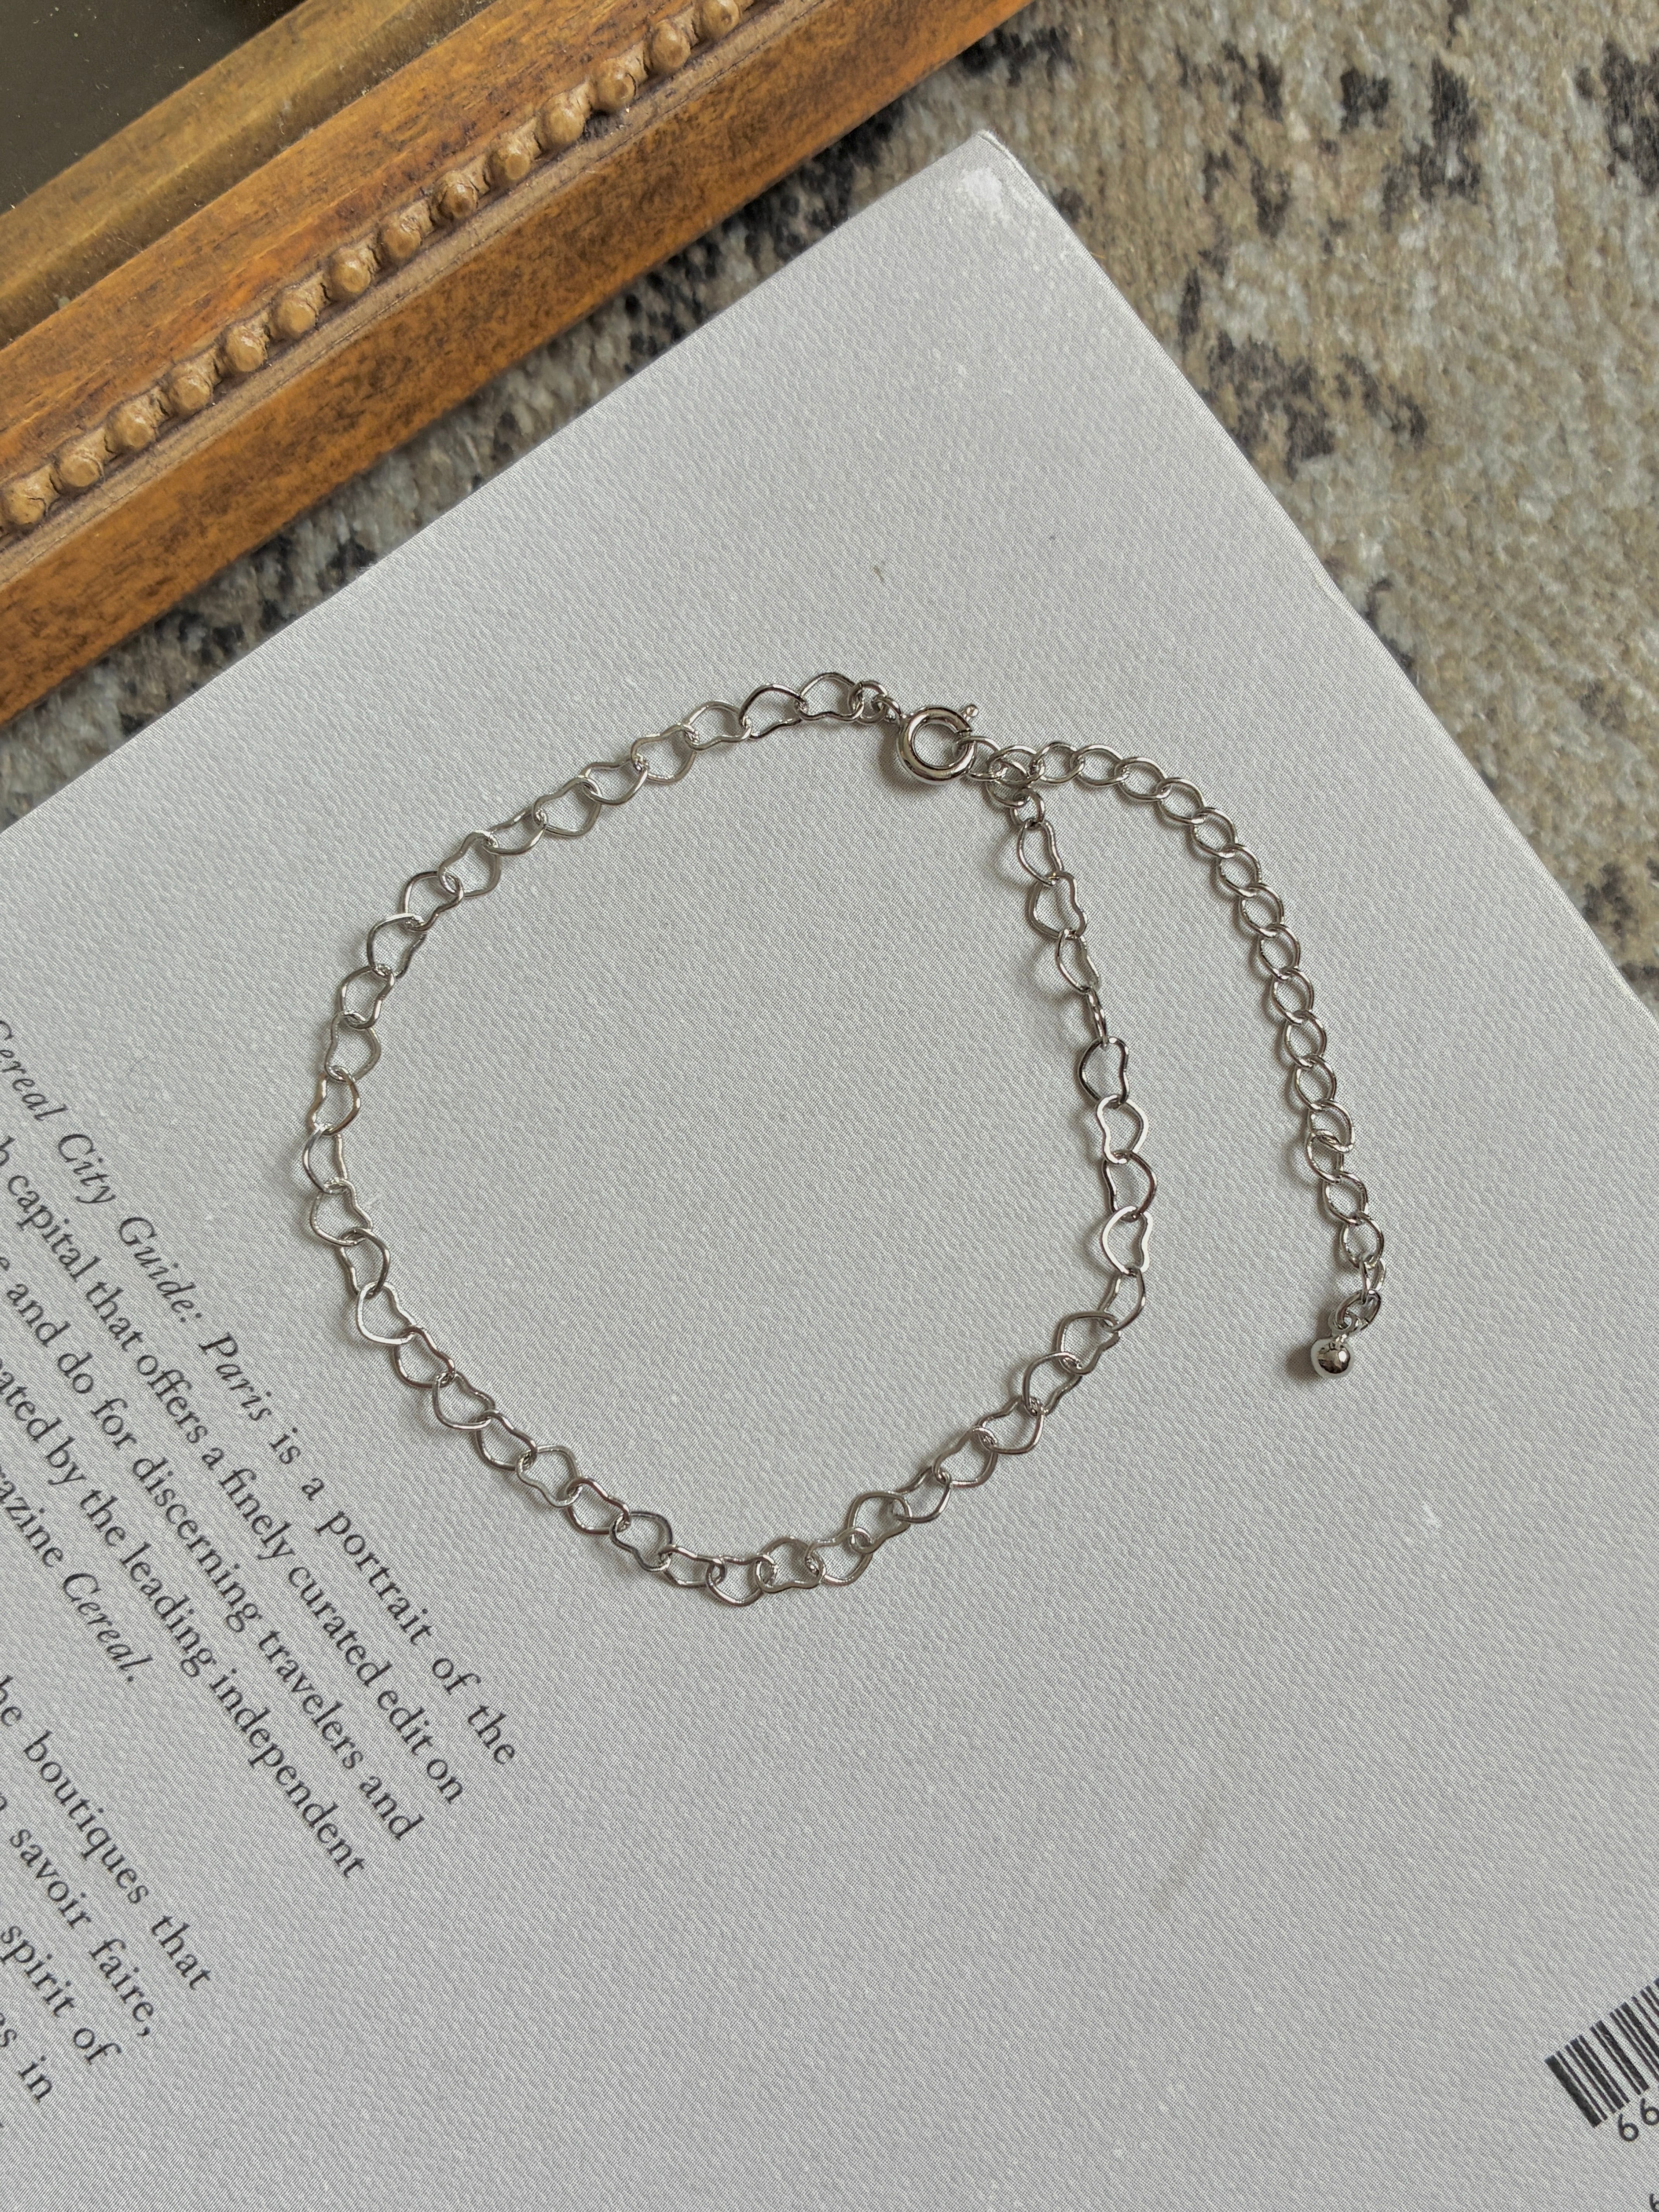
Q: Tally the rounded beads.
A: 15